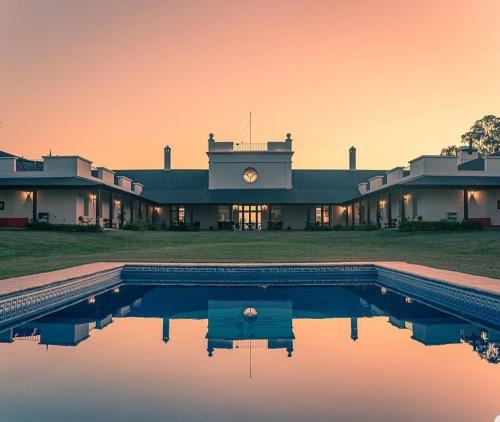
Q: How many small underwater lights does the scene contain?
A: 4